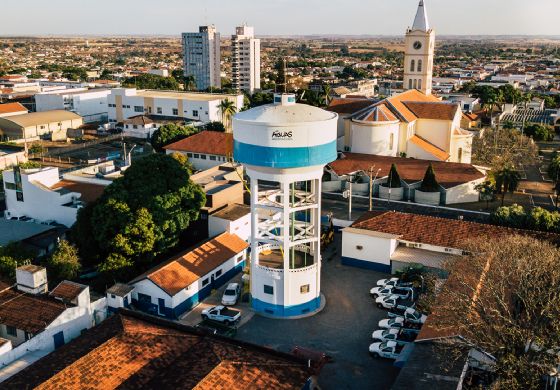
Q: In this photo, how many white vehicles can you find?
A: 9